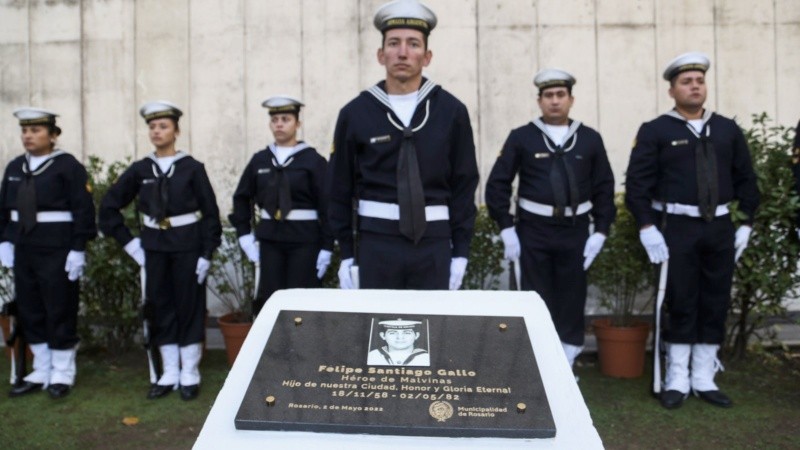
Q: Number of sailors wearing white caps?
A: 6